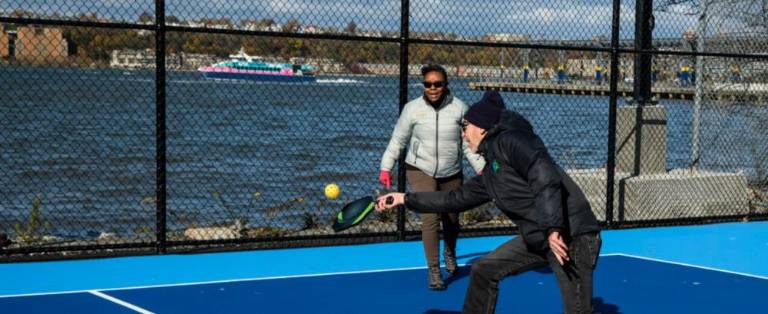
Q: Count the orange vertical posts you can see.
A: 0